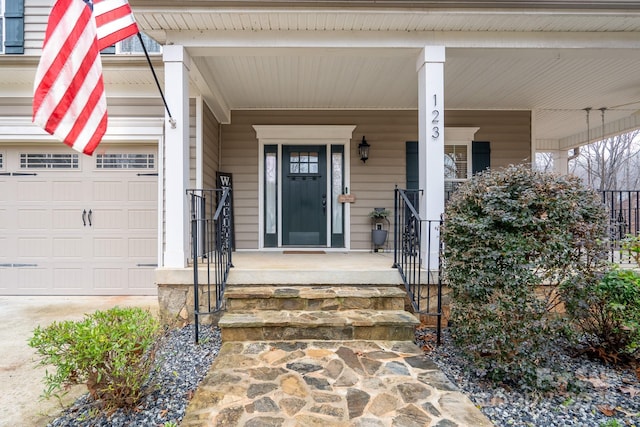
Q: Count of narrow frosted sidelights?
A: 2